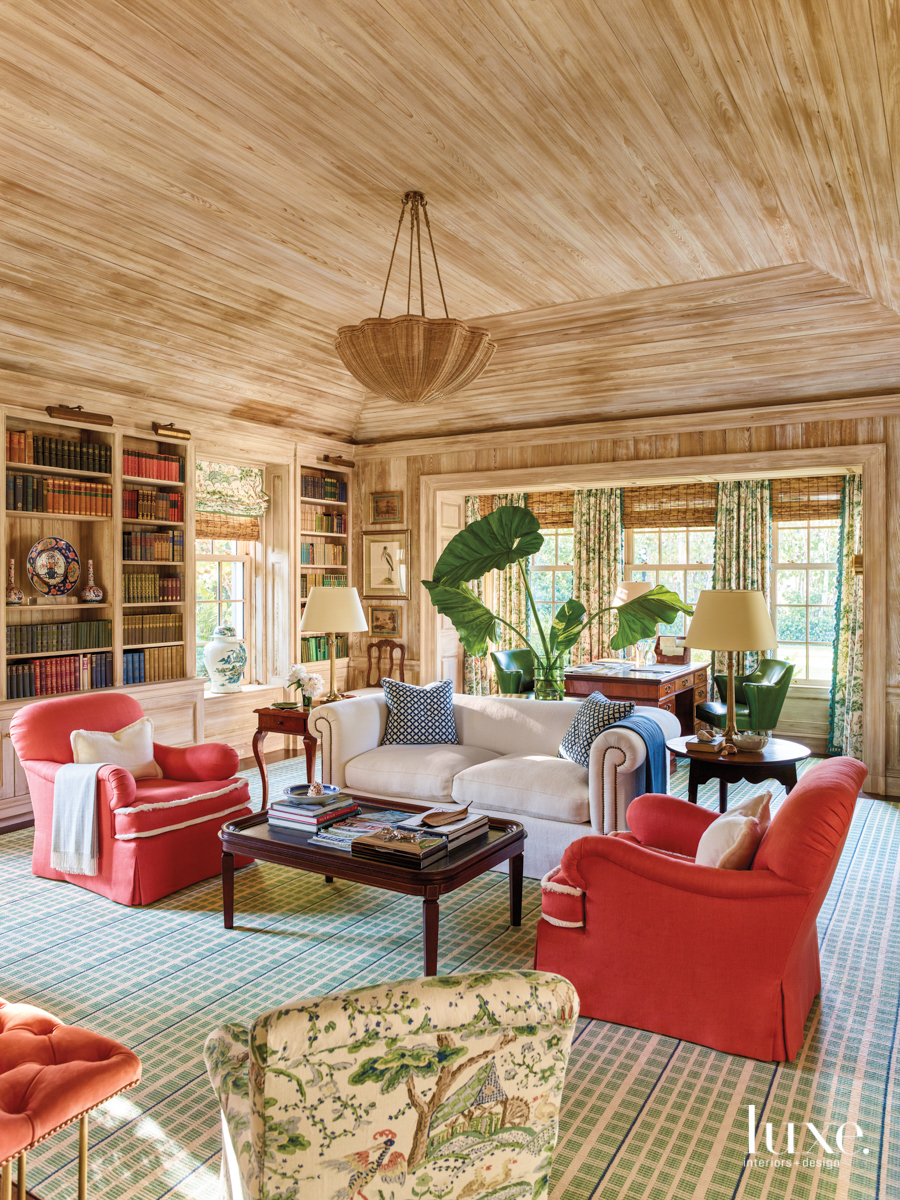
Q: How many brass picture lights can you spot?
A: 3